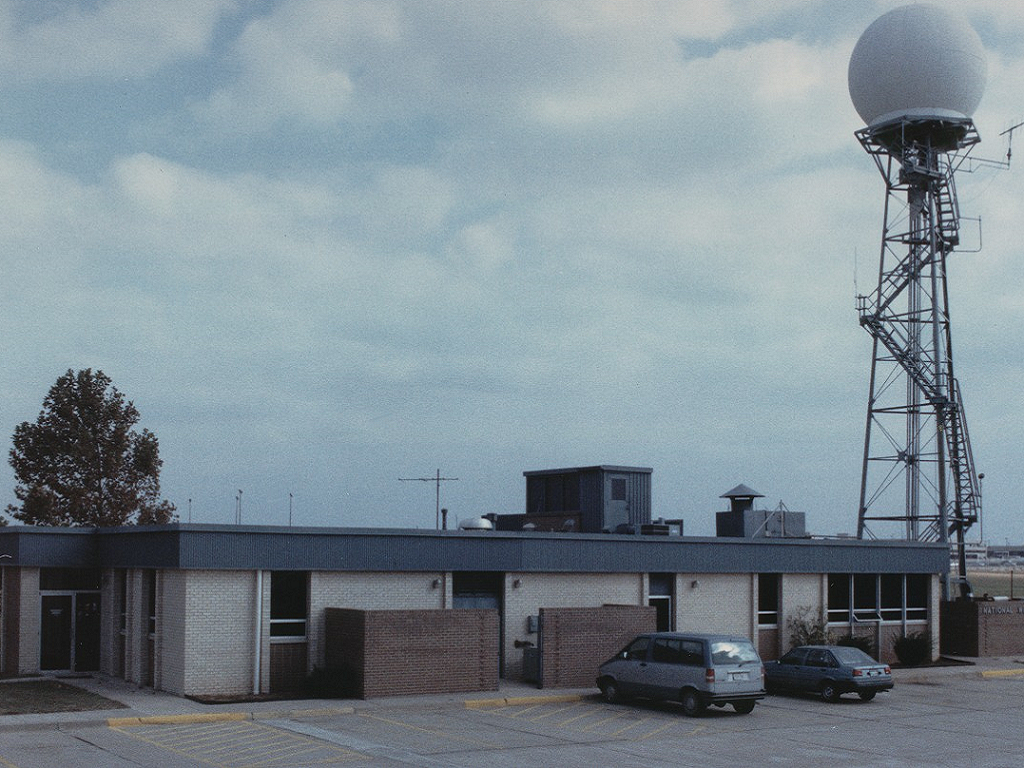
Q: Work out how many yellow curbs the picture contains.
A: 3